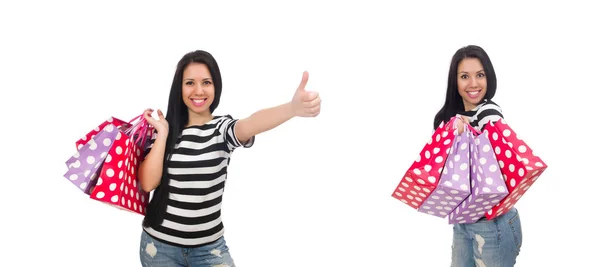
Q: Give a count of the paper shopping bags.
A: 8